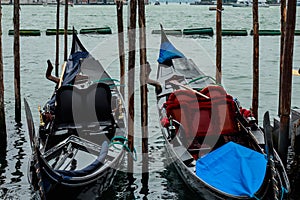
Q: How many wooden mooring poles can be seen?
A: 11